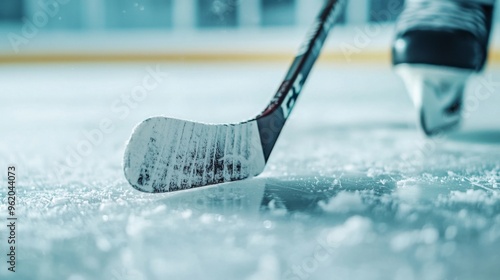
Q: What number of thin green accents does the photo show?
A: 0